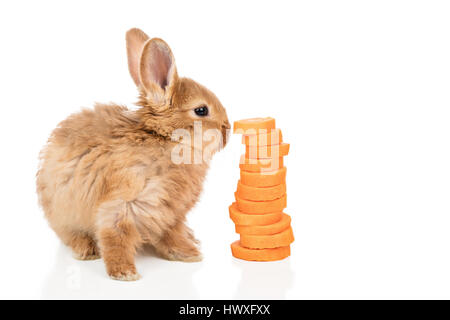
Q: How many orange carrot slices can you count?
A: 11